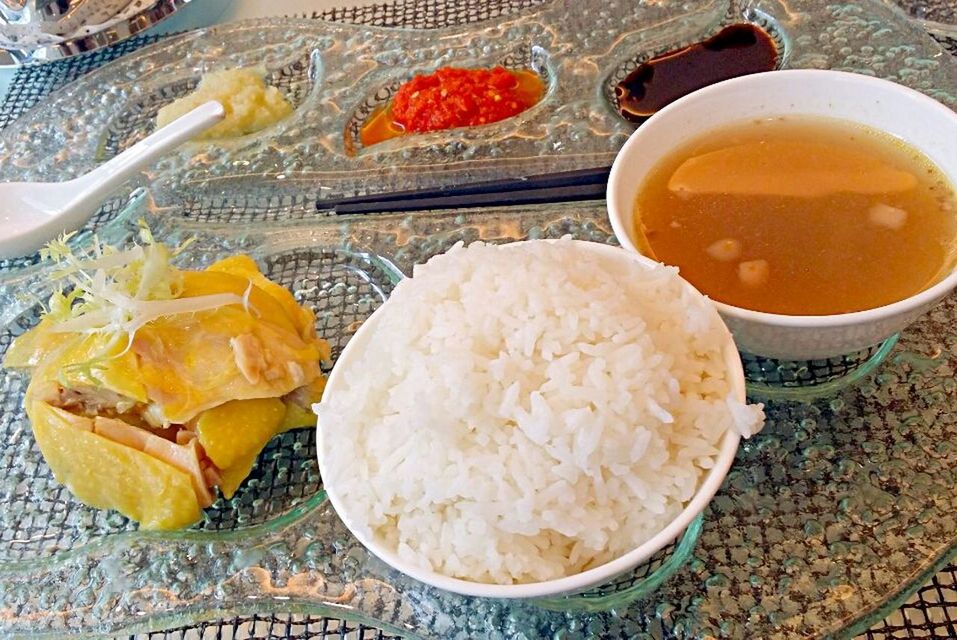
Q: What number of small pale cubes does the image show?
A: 3